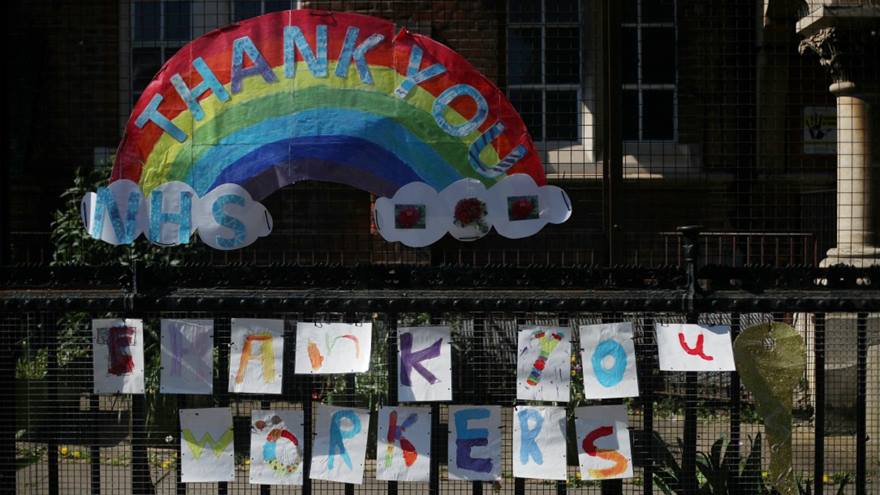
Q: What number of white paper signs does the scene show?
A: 15